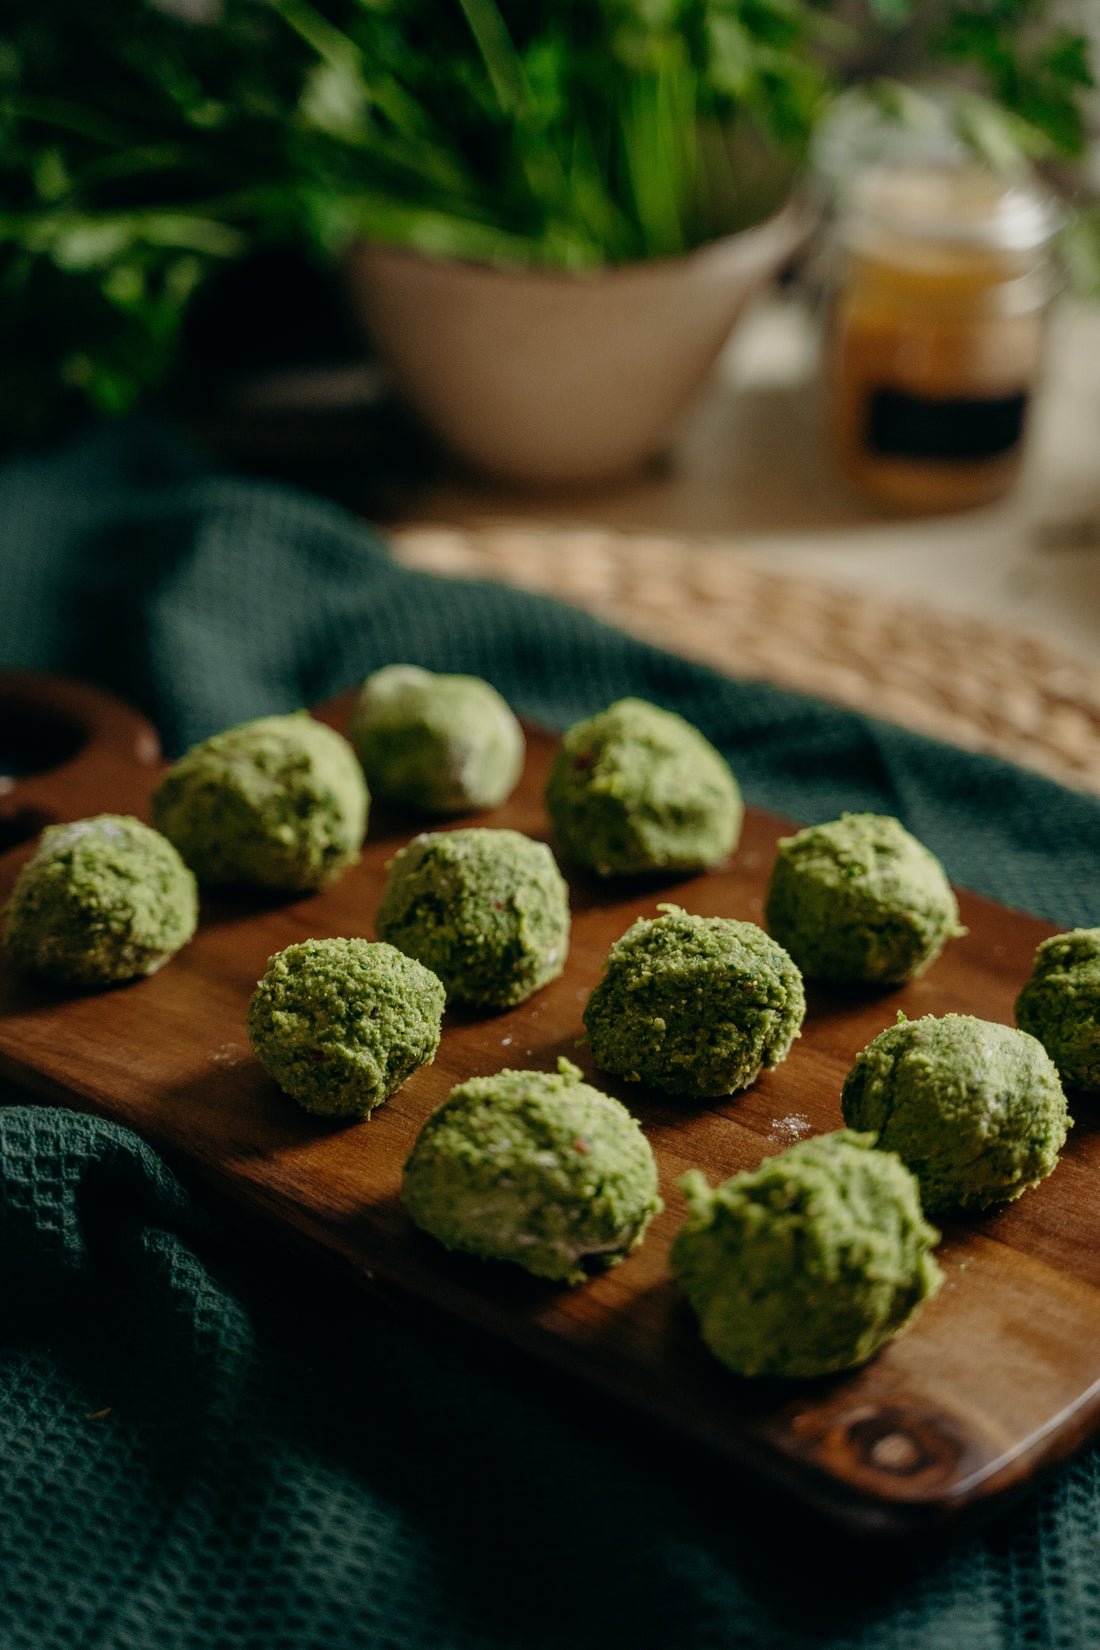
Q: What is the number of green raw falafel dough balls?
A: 12